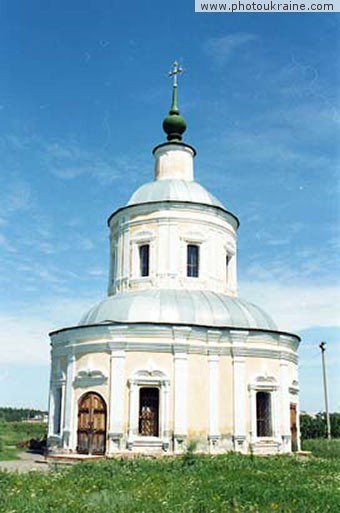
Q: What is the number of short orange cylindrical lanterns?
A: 0